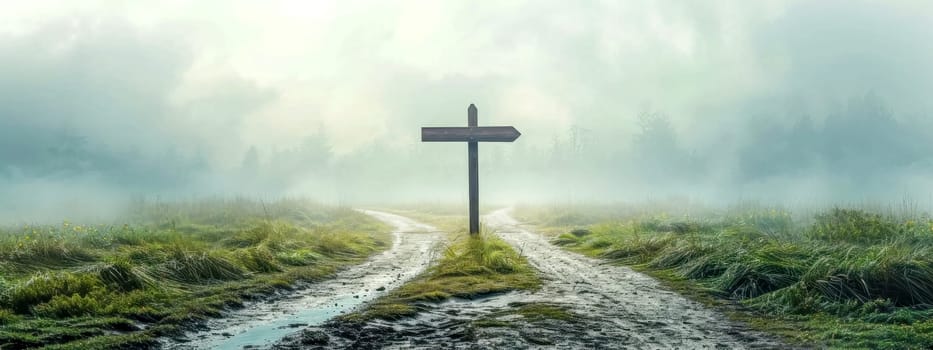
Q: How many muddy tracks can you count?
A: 2